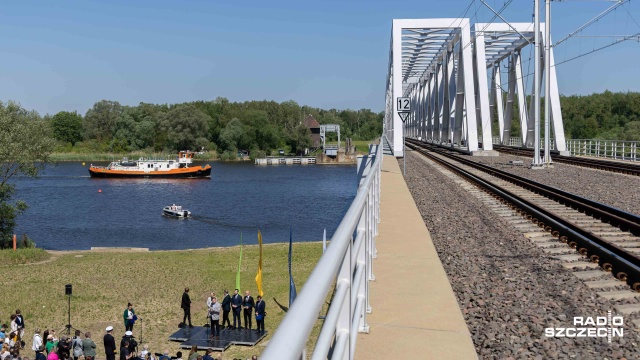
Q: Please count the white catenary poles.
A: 2